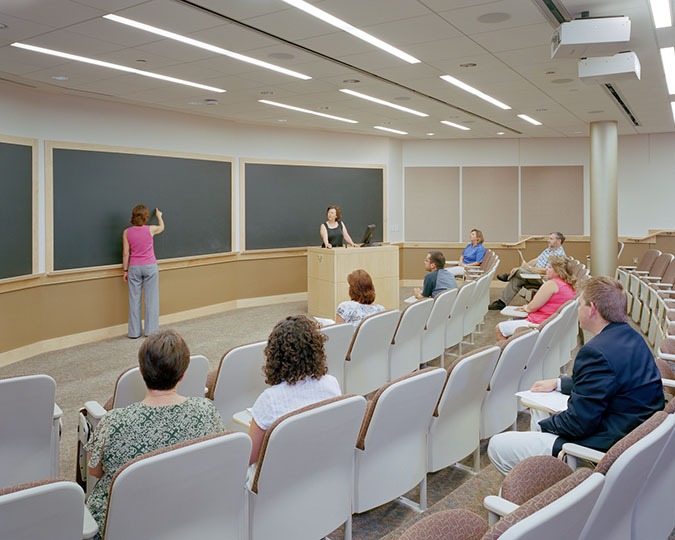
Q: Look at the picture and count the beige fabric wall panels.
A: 3